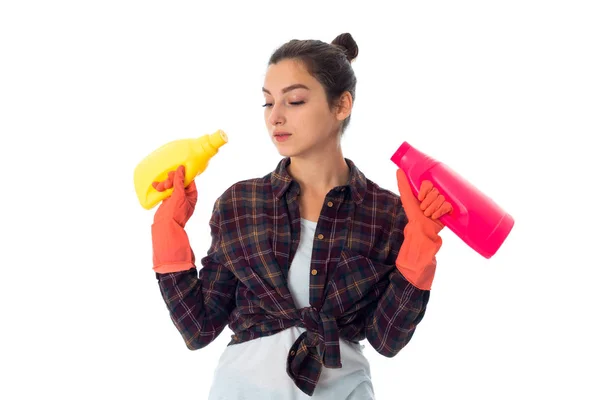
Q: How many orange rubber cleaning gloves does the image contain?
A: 2